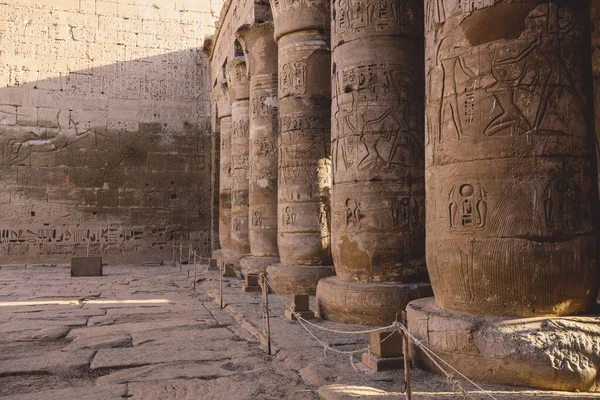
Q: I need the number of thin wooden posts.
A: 7